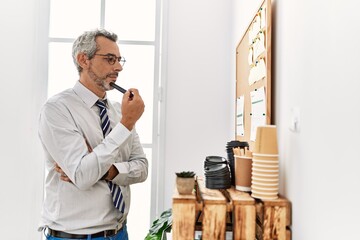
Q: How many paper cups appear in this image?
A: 11